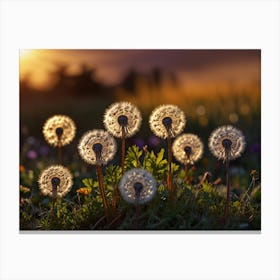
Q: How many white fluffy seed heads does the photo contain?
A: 8